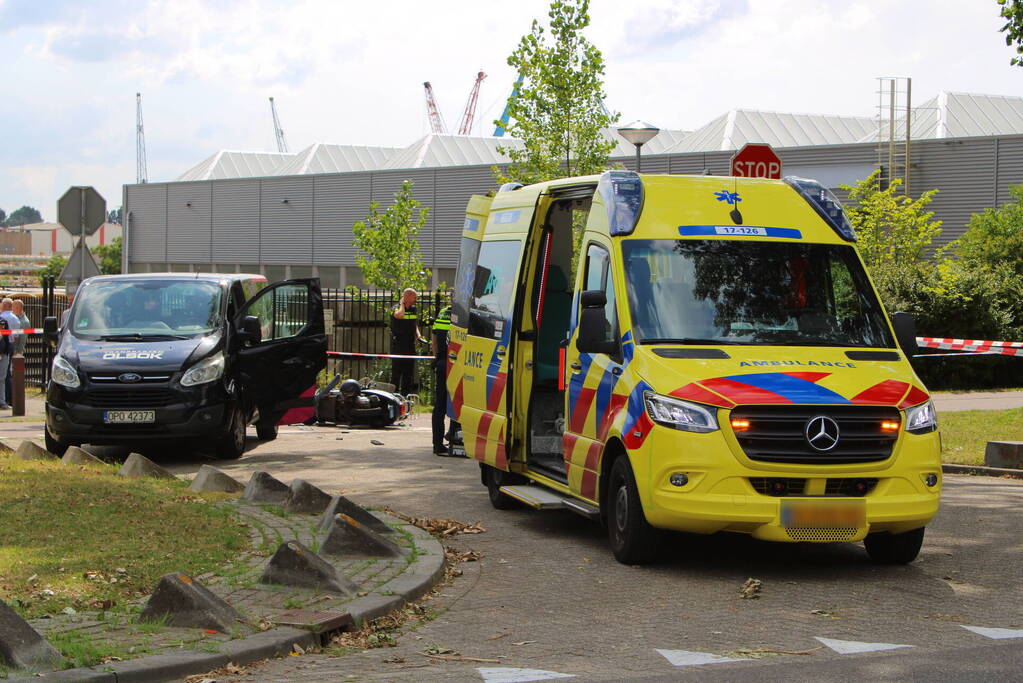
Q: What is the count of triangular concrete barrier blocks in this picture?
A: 12